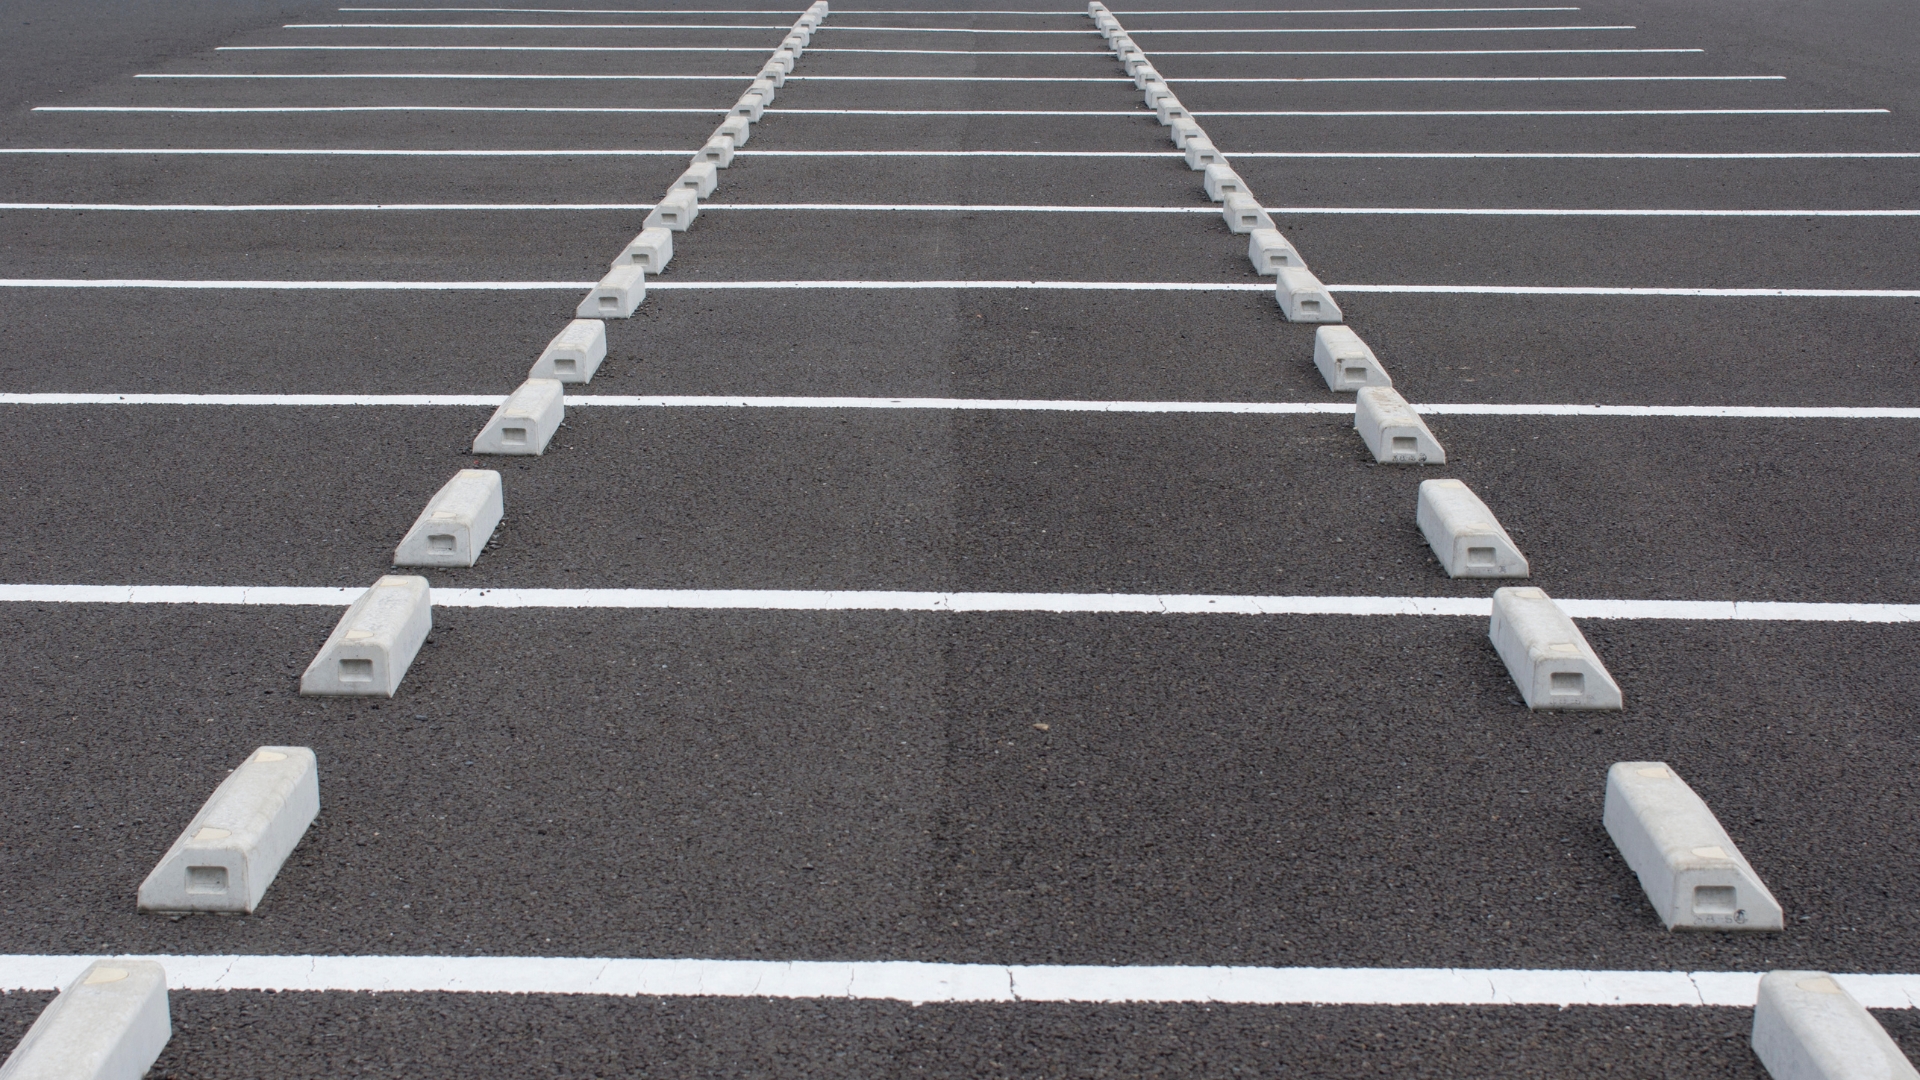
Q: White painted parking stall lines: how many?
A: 11